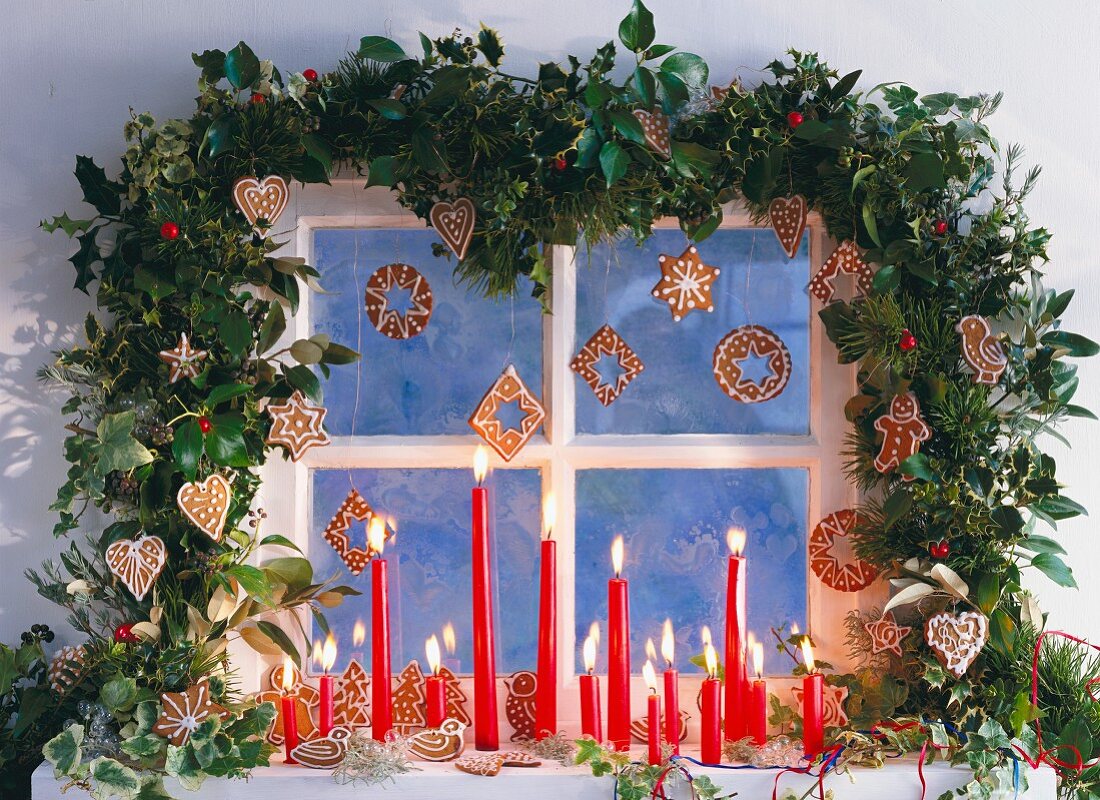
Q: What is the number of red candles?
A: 14